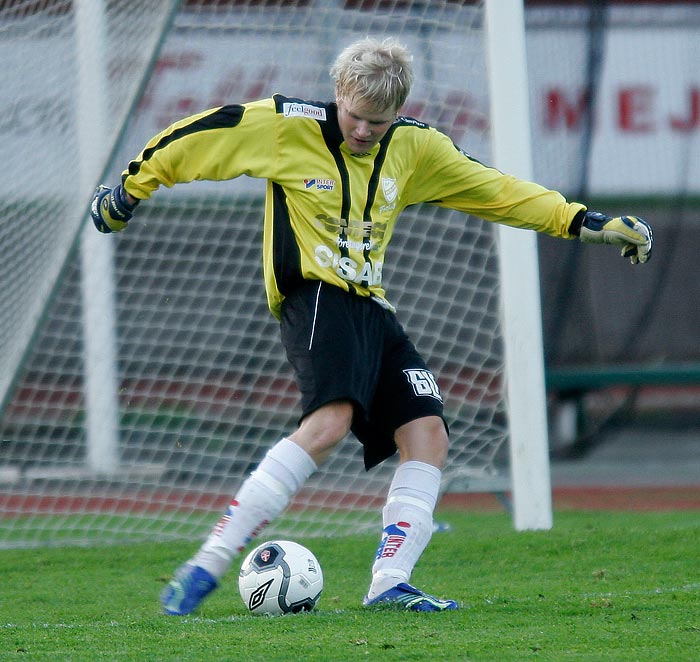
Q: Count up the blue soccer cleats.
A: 2